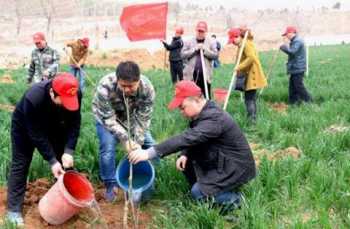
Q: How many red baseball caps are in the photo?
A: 8